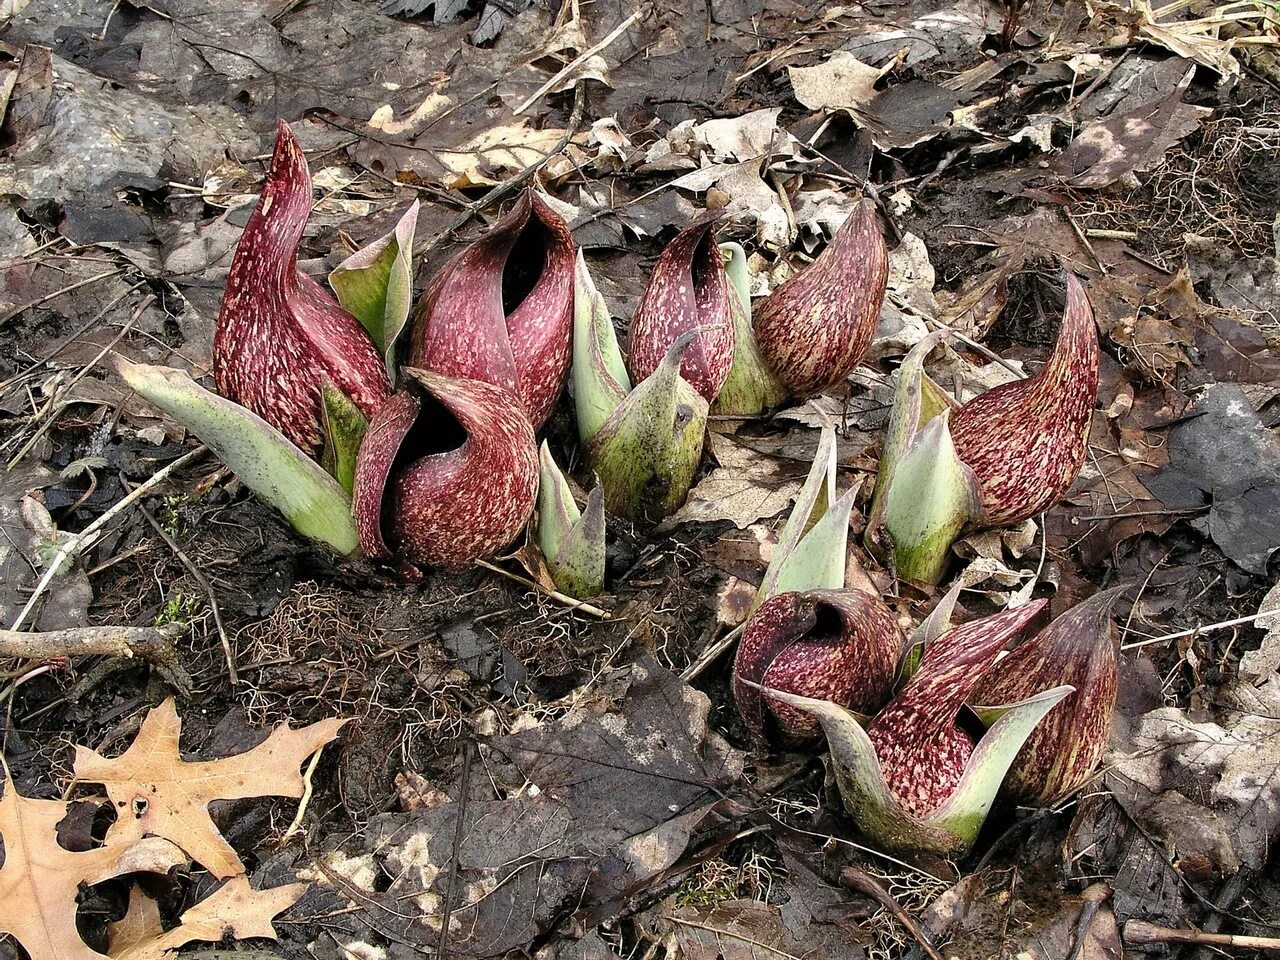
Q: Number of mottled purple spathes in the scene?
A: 9